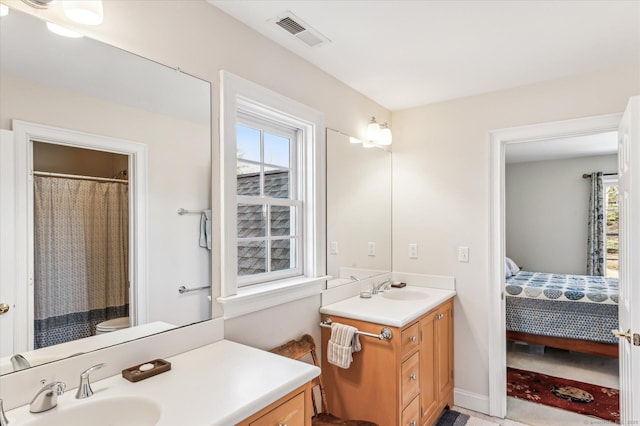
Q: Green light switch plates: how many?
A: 0